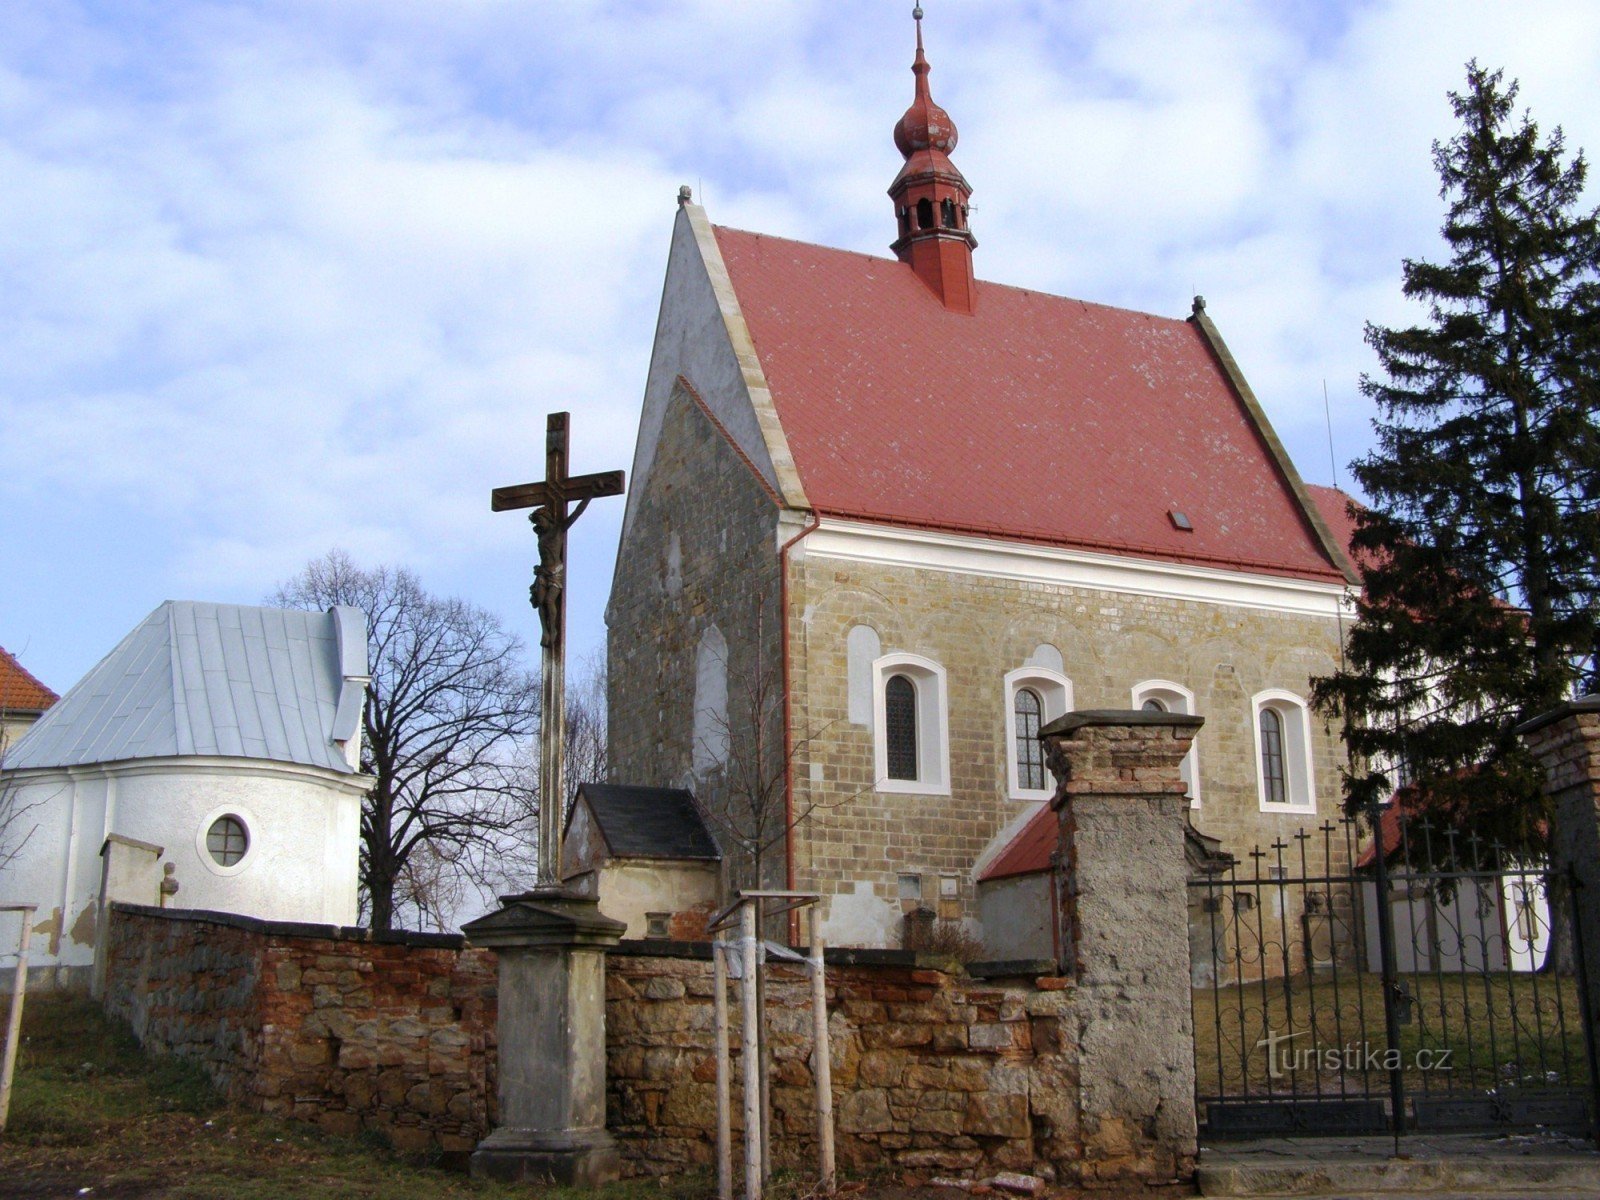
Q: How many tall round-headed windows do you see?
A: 4